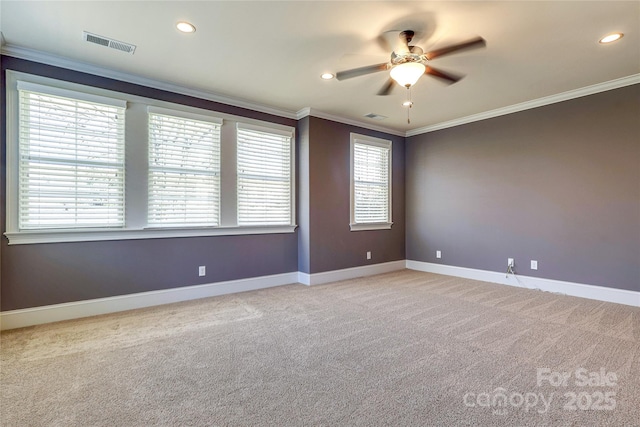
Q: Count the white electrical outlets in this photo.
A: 5